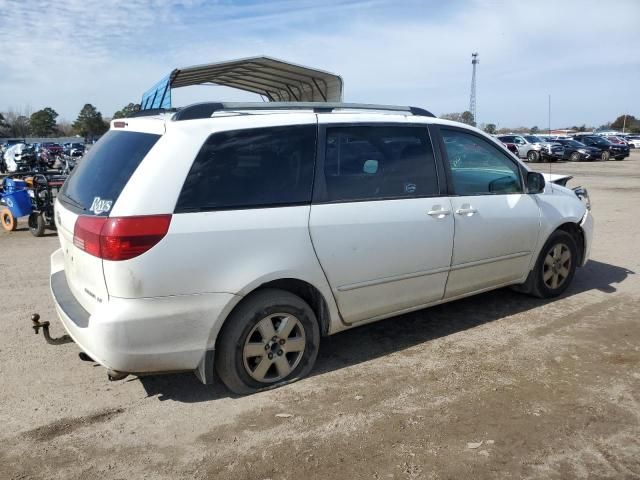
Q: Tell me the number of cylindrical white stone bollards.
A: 0